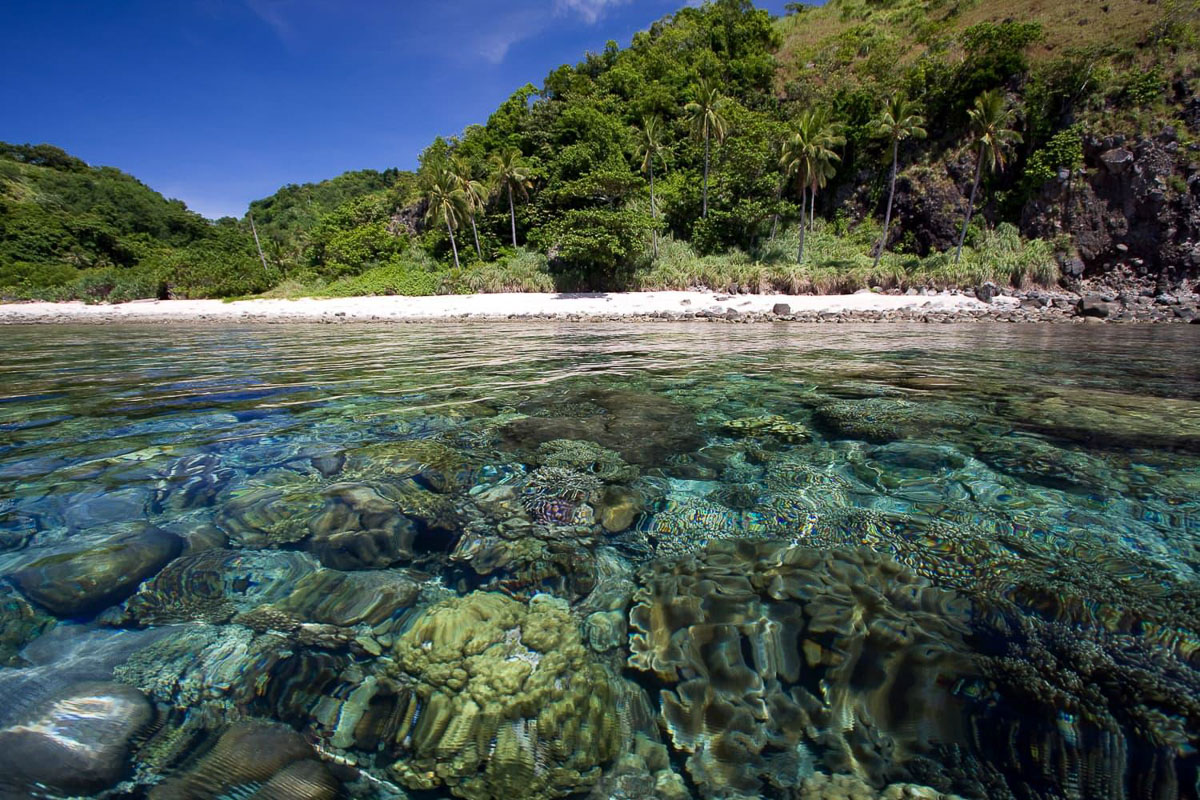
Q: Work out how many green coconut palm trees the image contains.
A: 9